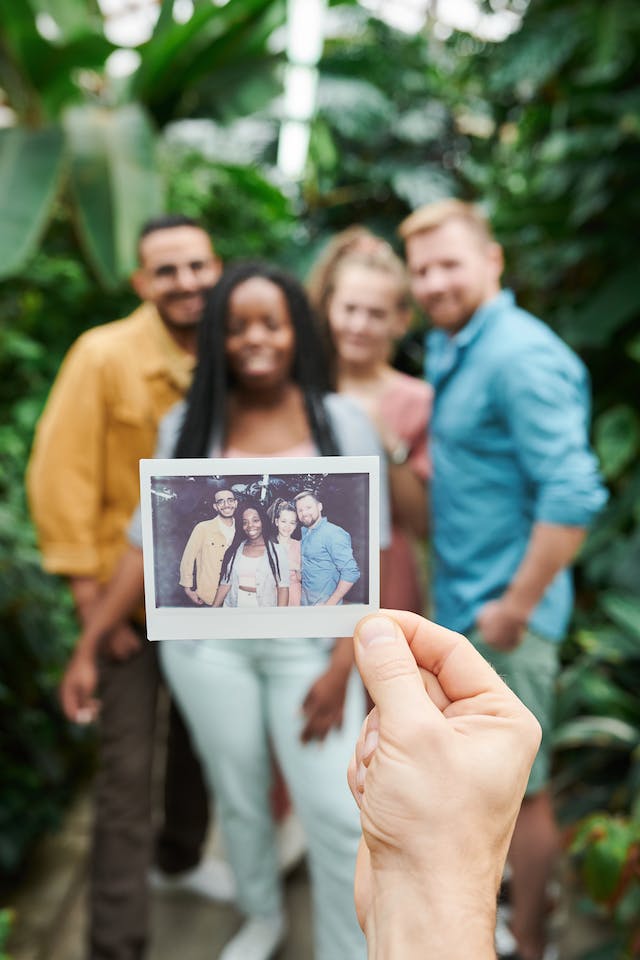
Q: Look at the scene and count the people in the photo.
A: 4